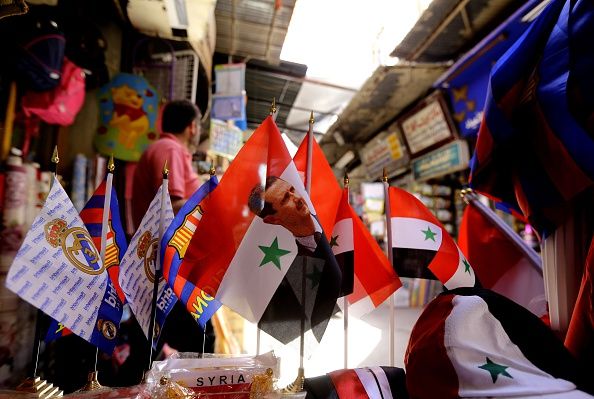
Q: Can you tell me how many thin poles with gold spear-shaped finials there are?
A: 8